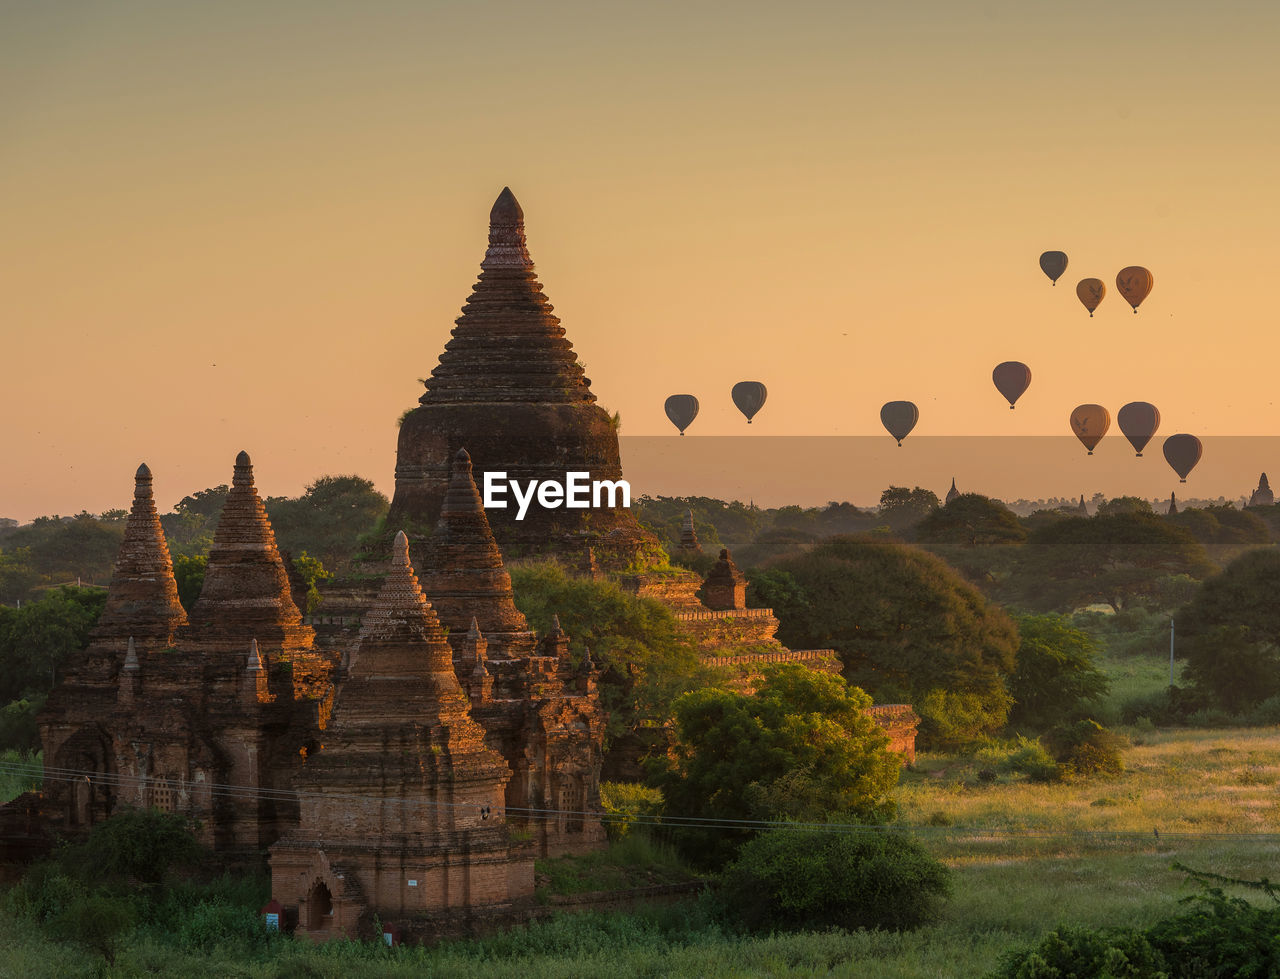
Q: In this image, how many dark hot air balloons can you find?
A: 7